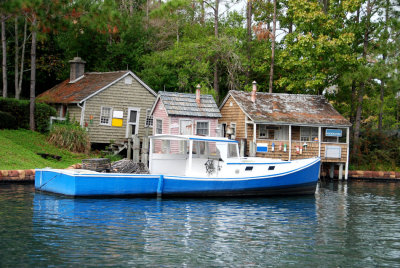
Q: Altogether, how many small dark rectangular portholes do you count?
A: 2